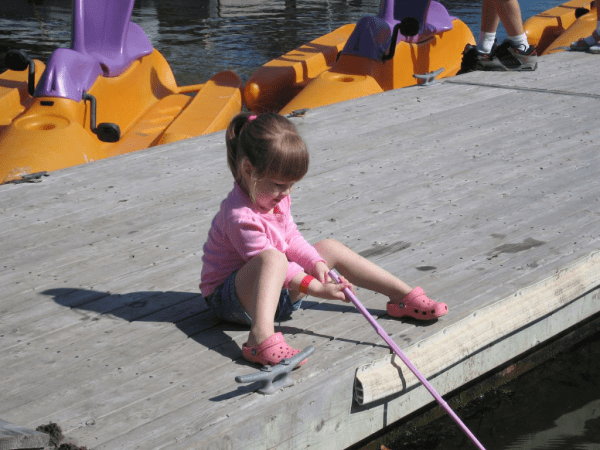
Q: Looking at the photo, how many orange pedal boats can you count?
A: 3